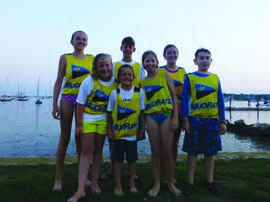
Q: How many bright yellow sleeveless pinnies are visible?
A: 7